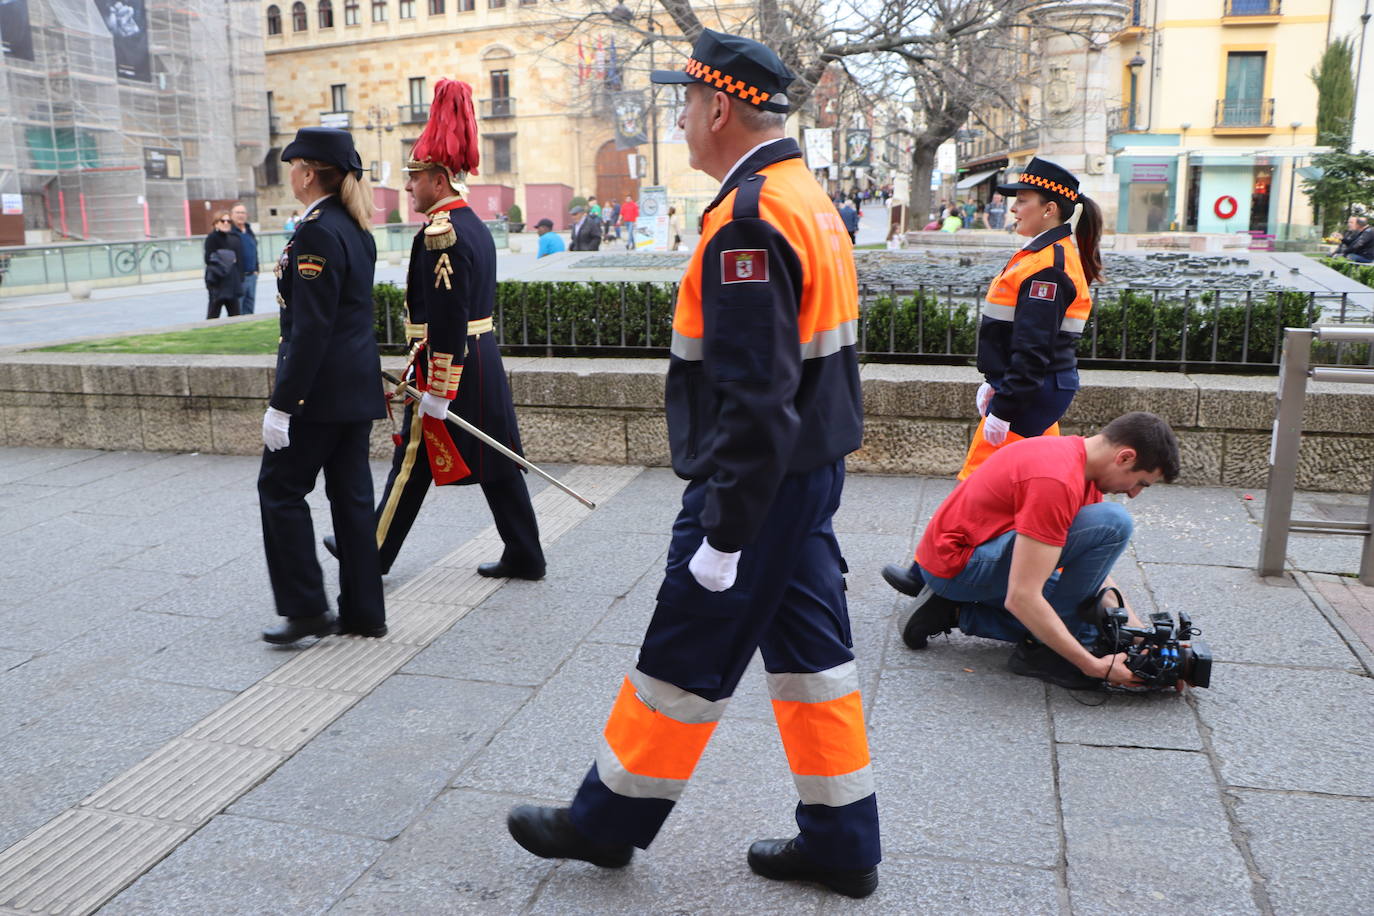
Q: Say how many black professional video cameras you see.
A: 1